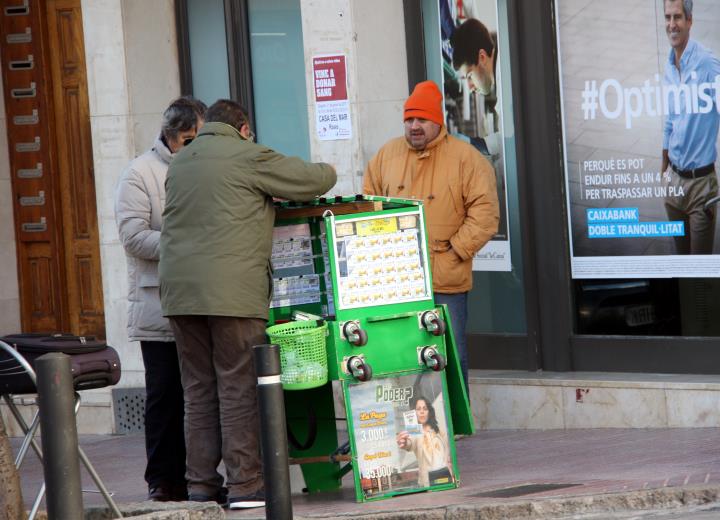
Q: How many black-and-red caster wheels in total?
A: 4